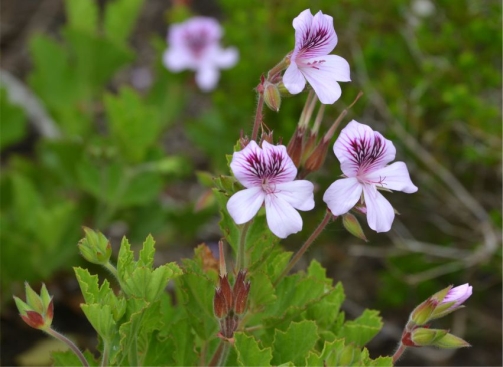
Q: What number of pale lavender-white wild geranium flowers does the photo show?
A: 4